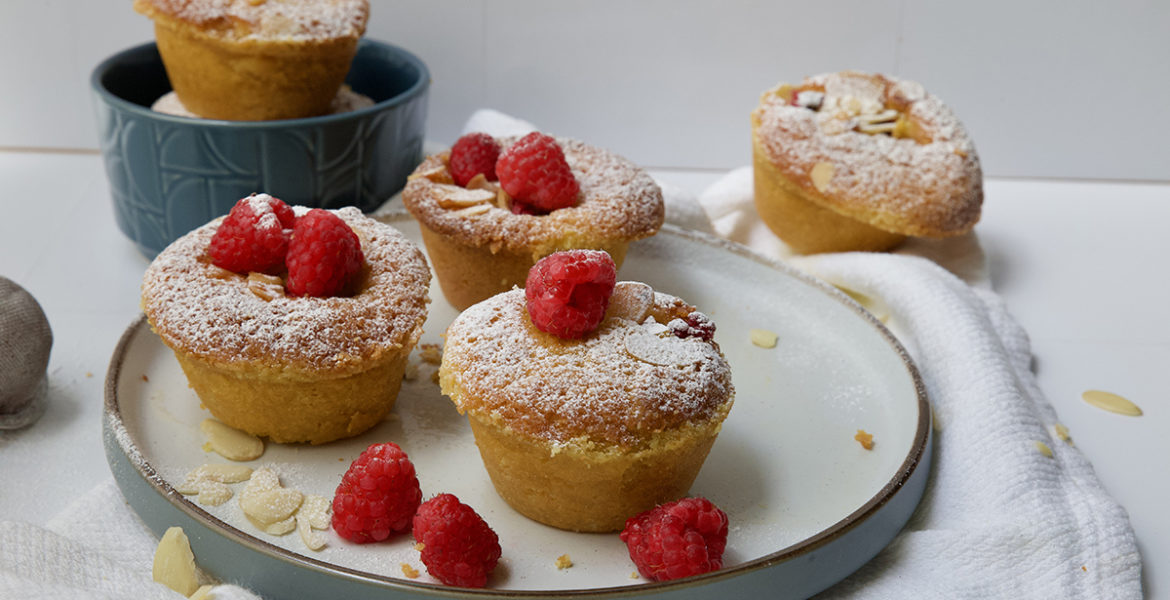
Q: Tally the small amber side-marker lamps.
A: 0